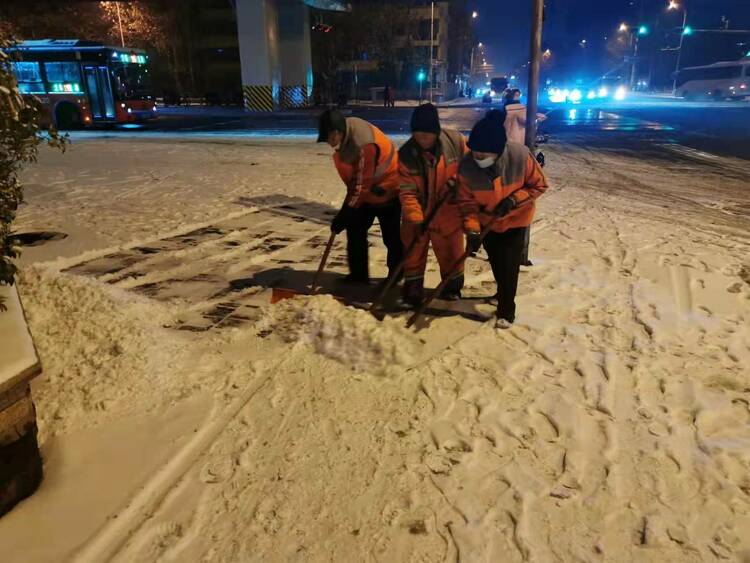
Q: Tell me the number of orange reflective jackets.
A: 3